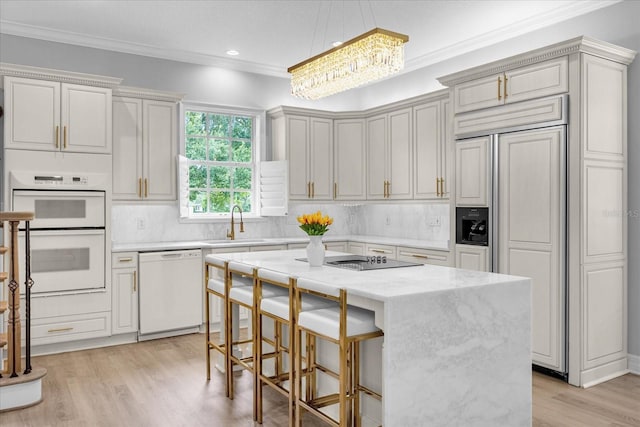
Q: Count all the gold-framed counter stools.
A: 4